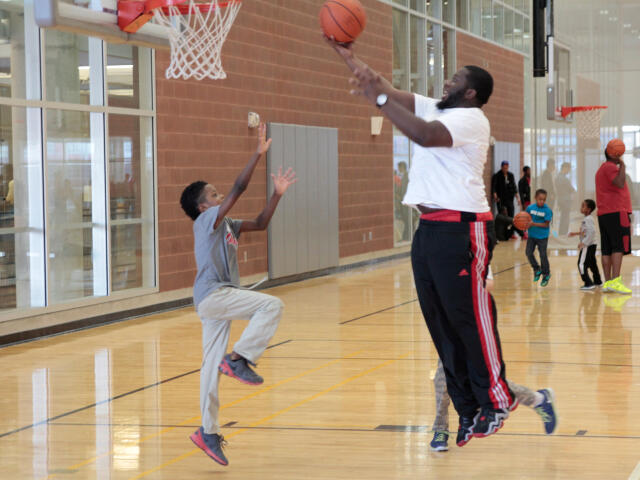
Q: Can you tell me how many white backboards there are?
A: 2